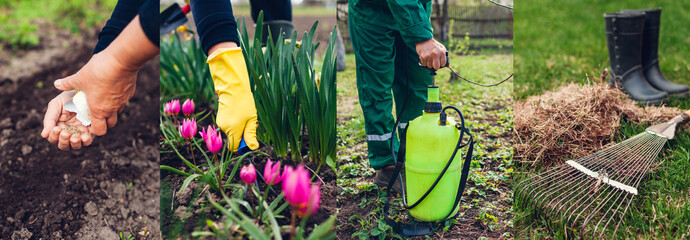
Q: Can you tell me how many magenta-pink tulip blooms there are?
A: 9